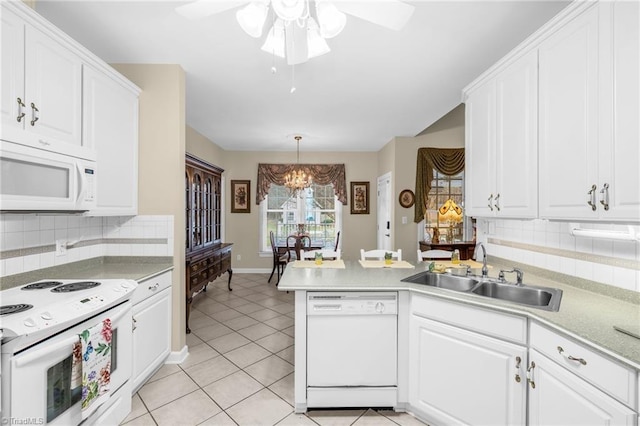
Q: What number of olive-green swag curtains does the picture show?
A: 1